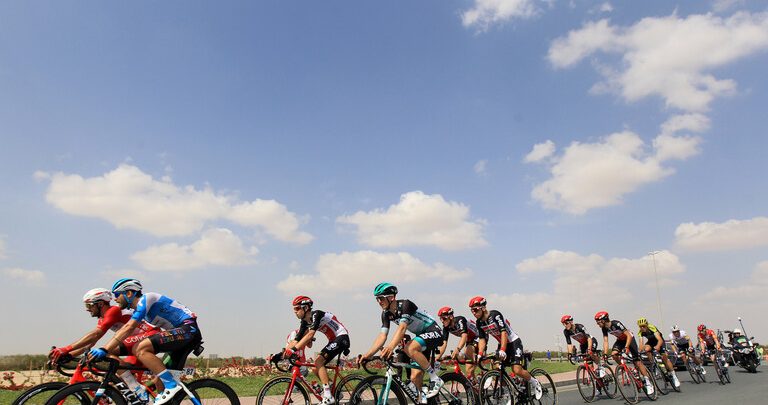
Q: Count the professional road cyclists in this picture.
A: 11